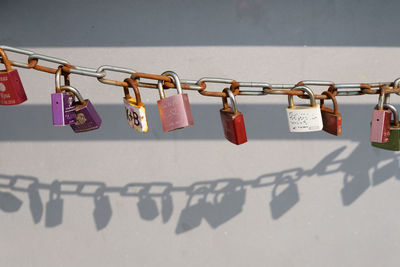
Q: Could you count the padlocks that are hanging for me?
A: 10